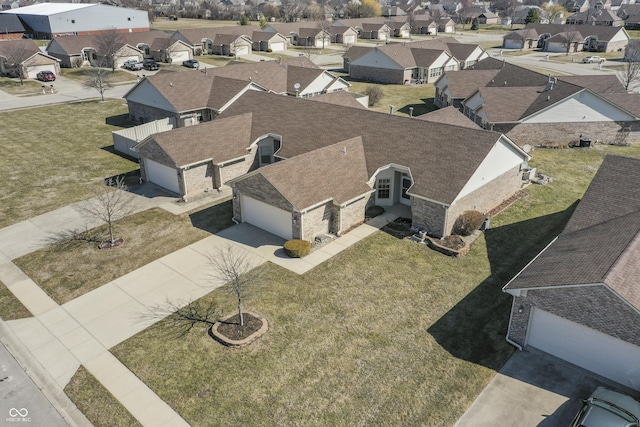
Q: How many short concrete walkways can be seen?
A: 2